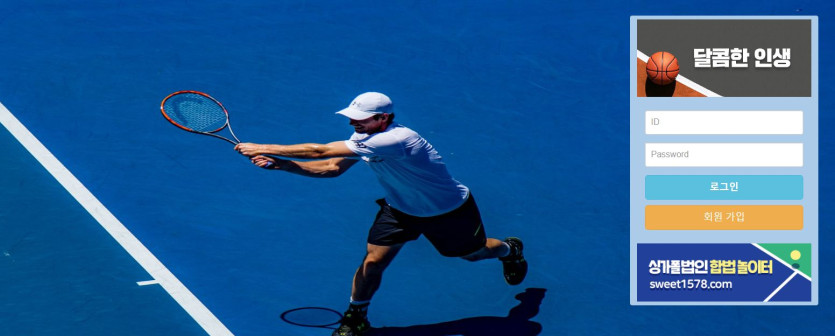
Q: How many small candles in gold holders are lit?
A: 0